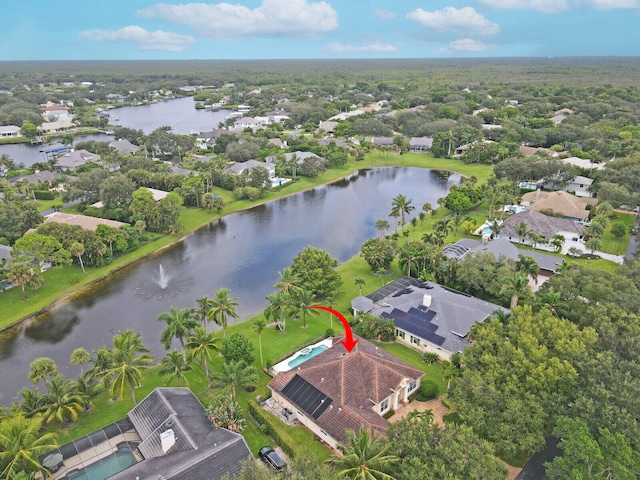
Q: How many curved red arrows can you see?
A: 1